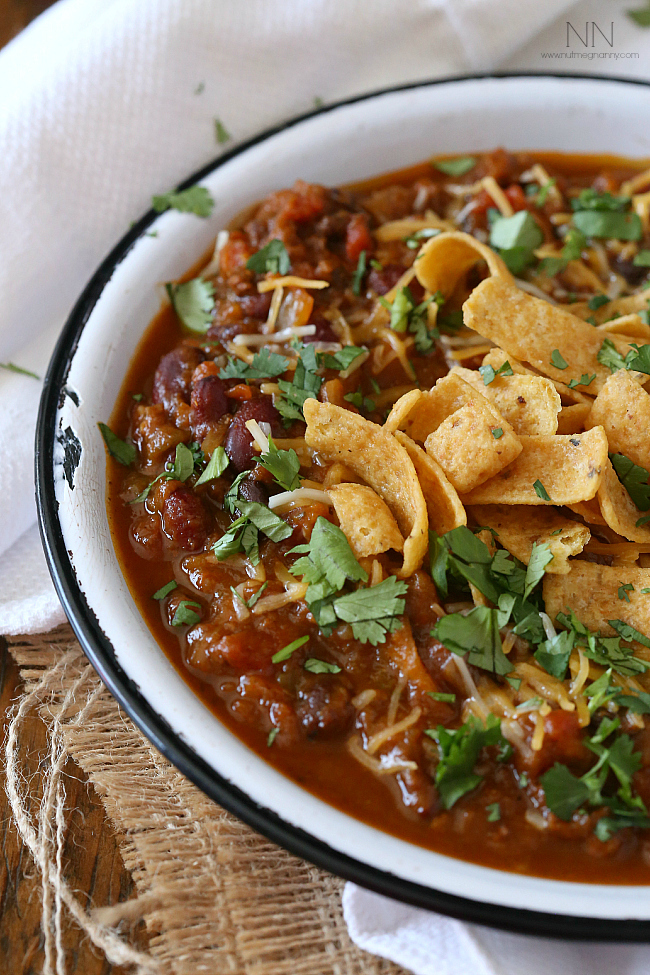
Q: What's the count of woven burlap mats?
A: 1